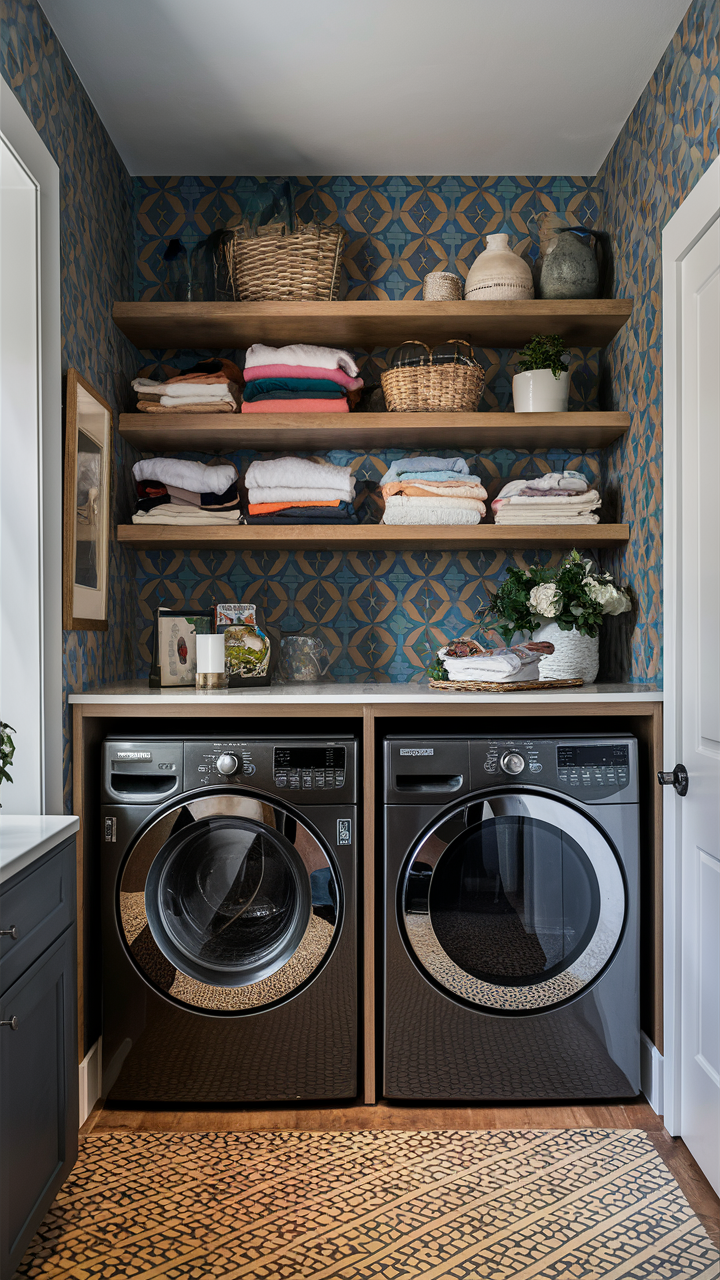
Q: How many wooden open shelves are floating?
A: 3